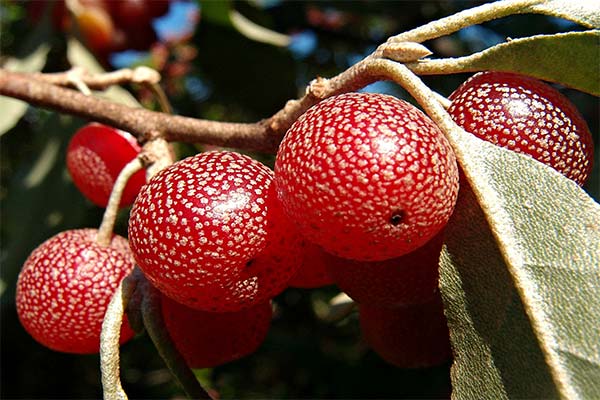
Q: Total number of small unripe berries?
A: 0